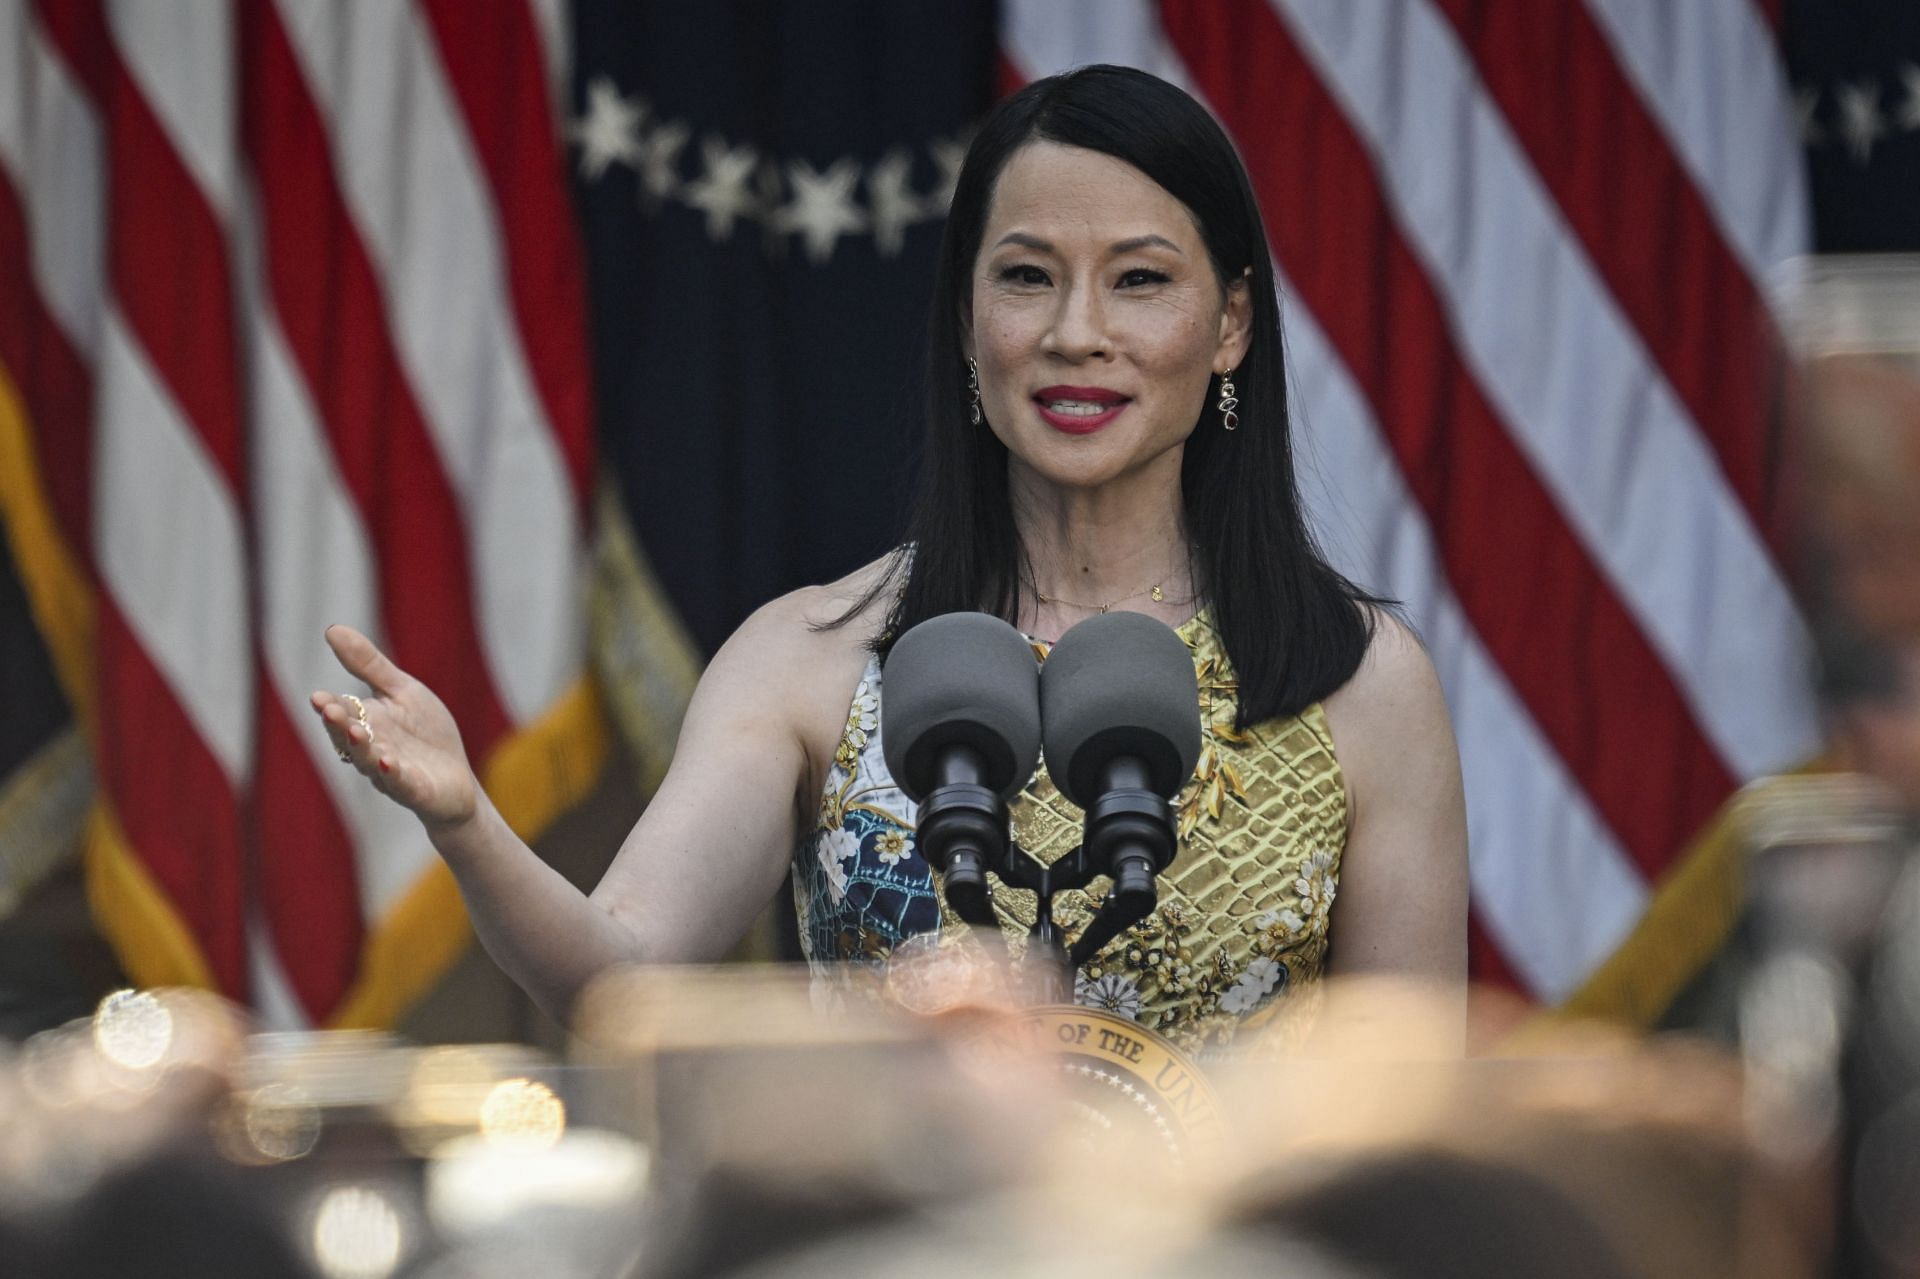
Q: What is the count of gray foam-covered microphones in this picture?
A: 2